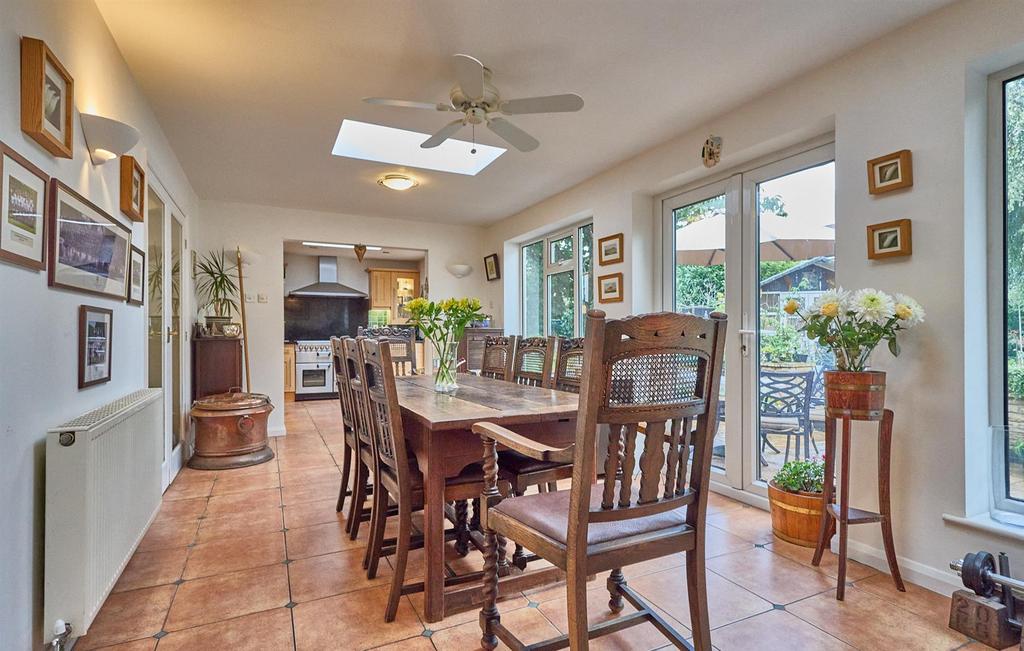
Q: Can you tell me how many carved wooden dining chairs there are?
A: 8